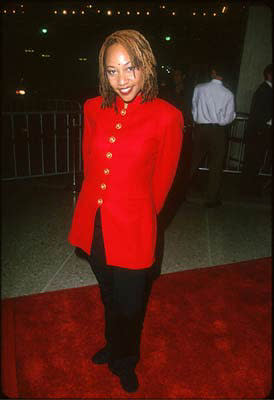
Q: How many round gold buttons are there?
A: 7